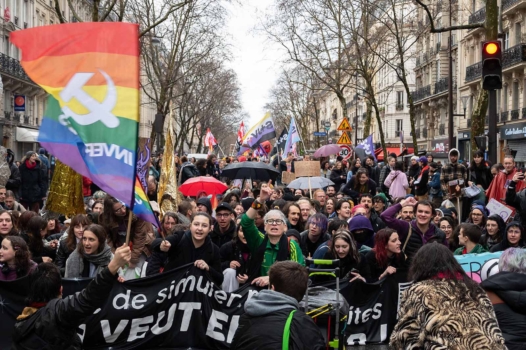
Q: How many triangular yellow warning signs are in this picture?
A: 2